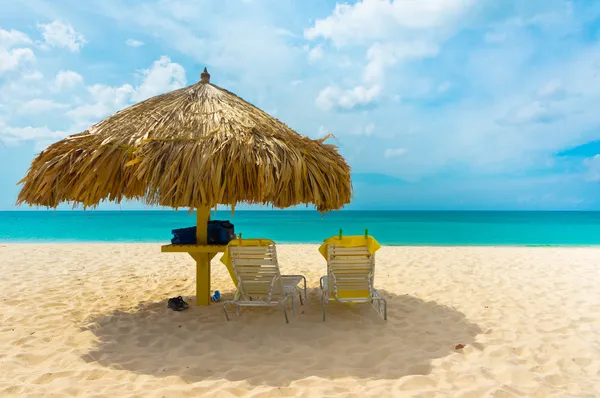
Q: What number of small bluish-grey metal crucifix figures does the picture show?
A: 0